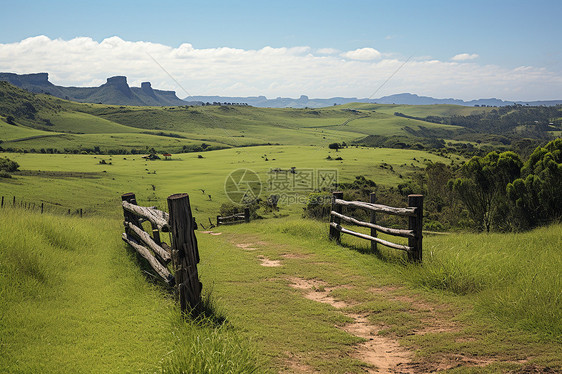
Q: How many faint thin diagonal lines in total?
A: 2